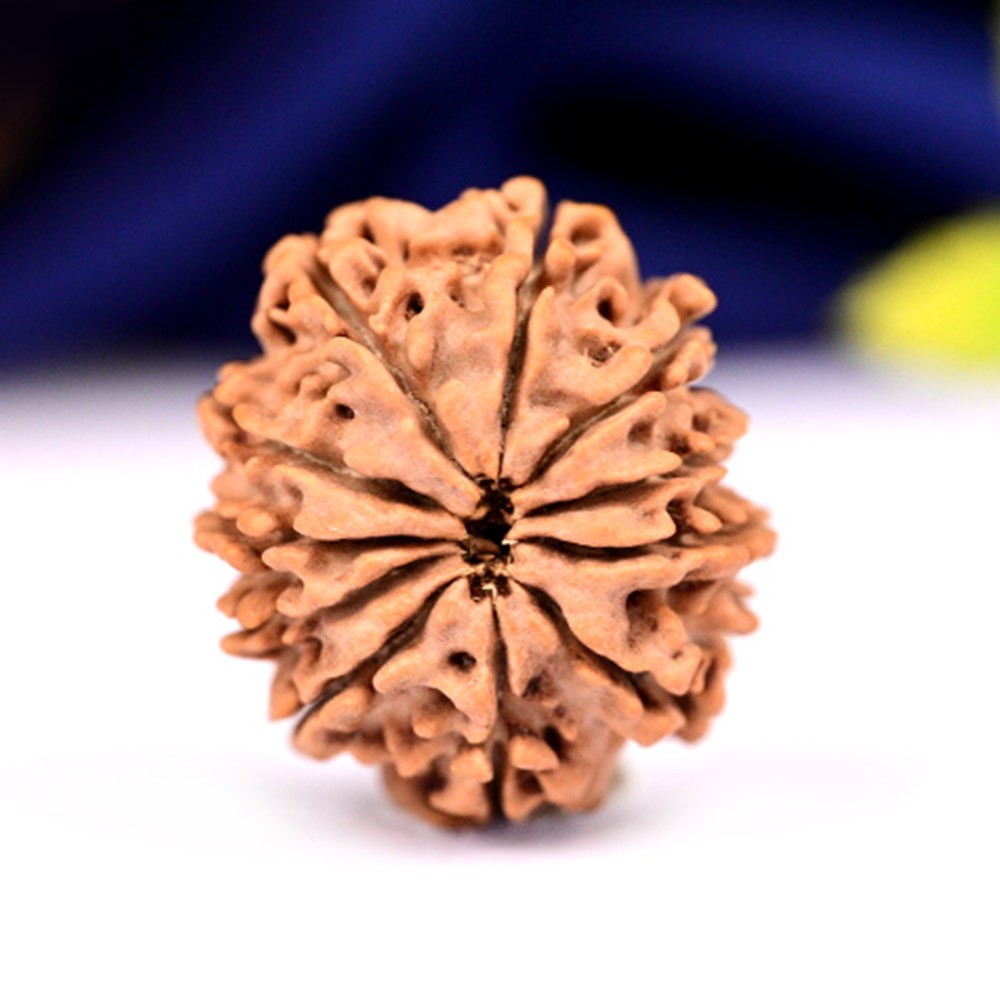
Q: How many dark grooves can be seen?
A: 11